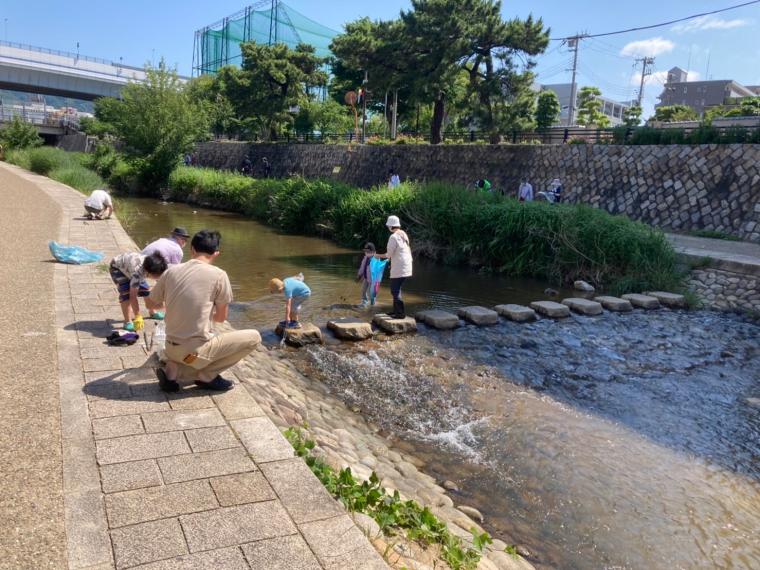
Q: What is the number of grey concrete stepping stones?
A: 11